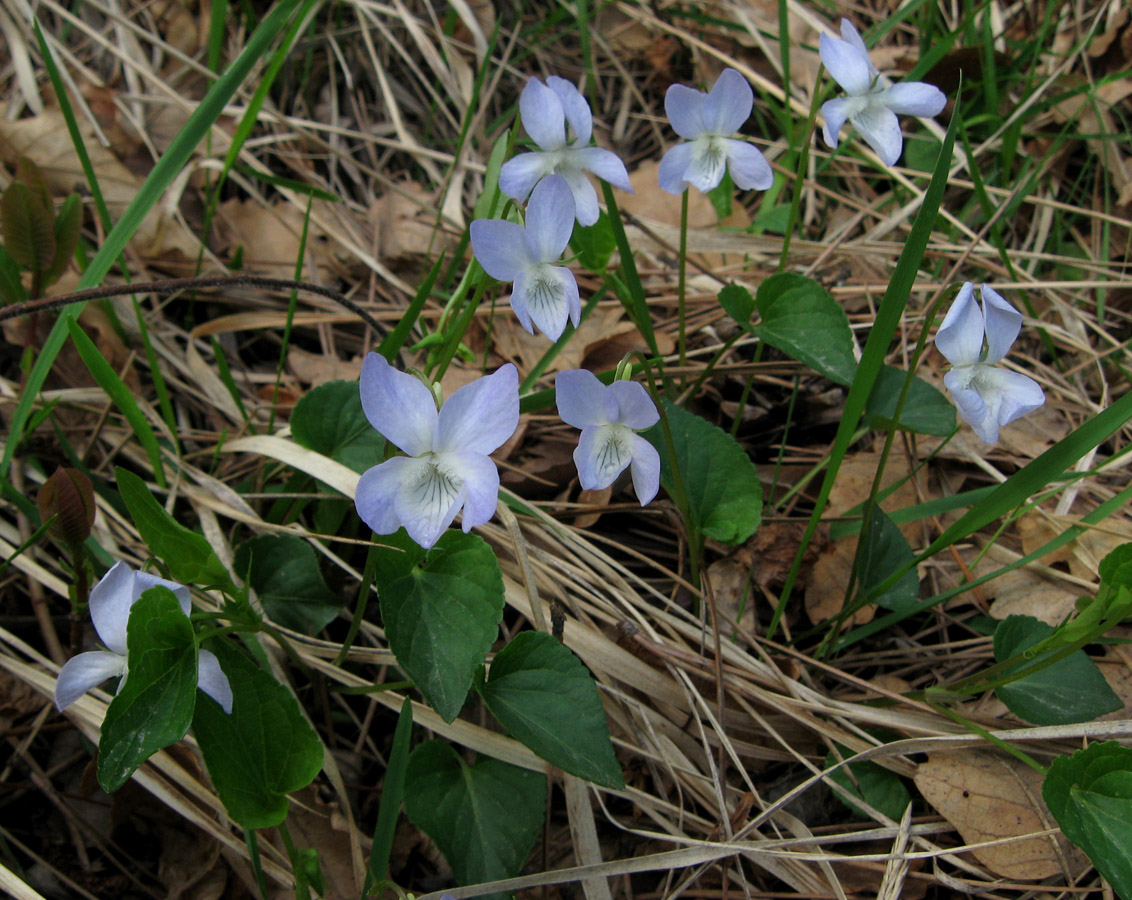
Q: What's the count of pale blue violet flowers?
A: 8